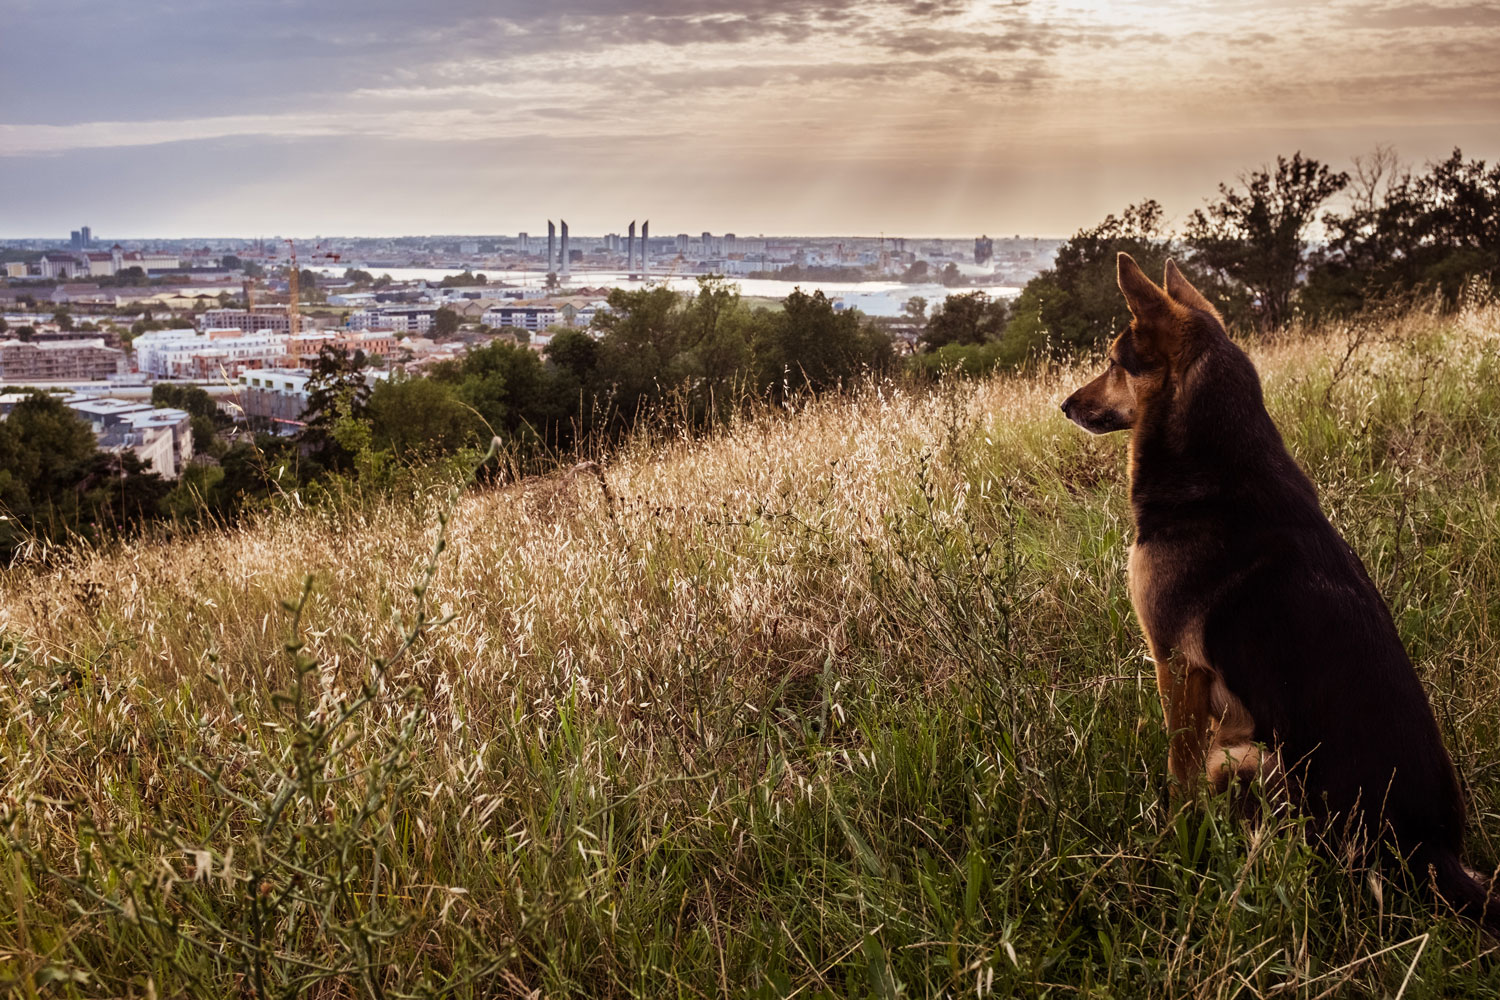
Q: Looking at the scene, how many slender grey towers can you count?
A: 4